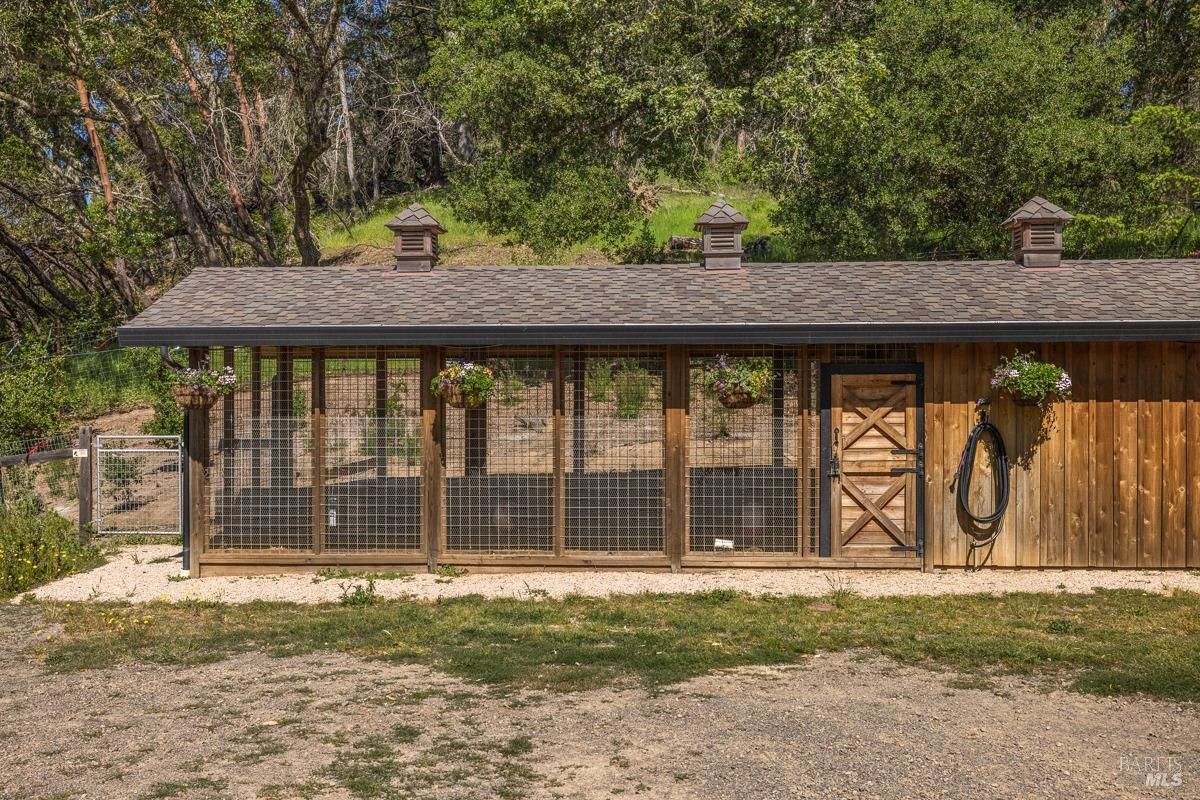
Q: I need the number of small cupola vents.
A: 3